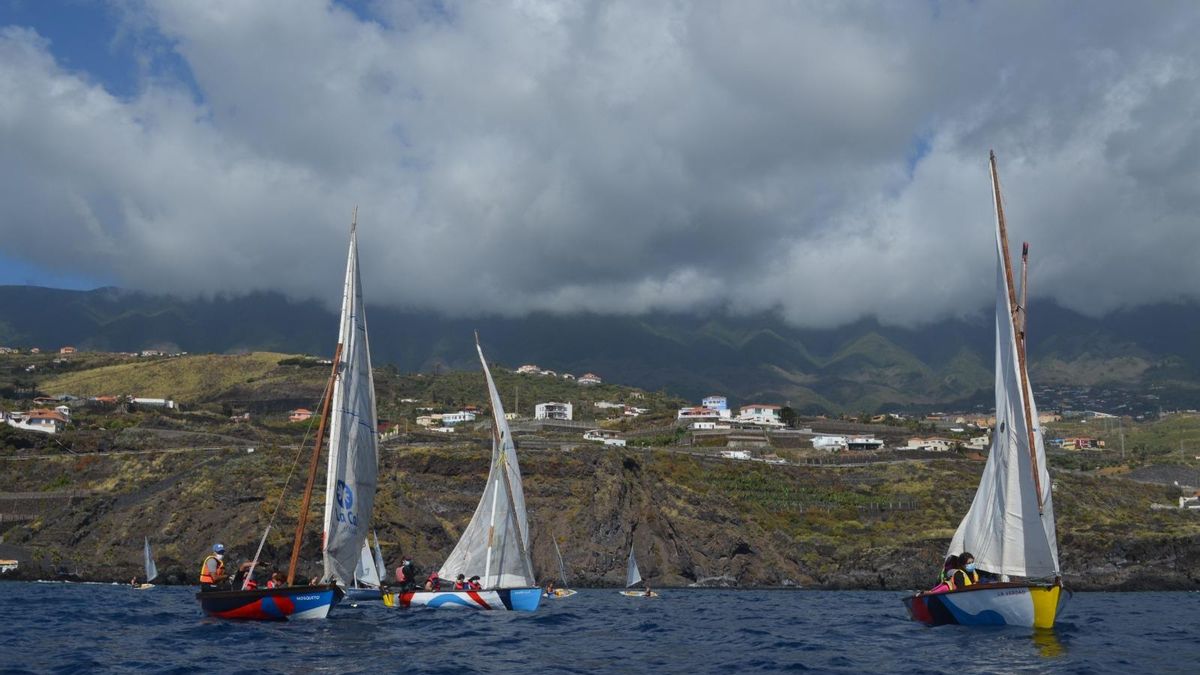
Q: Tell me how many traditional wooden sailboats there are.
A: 3